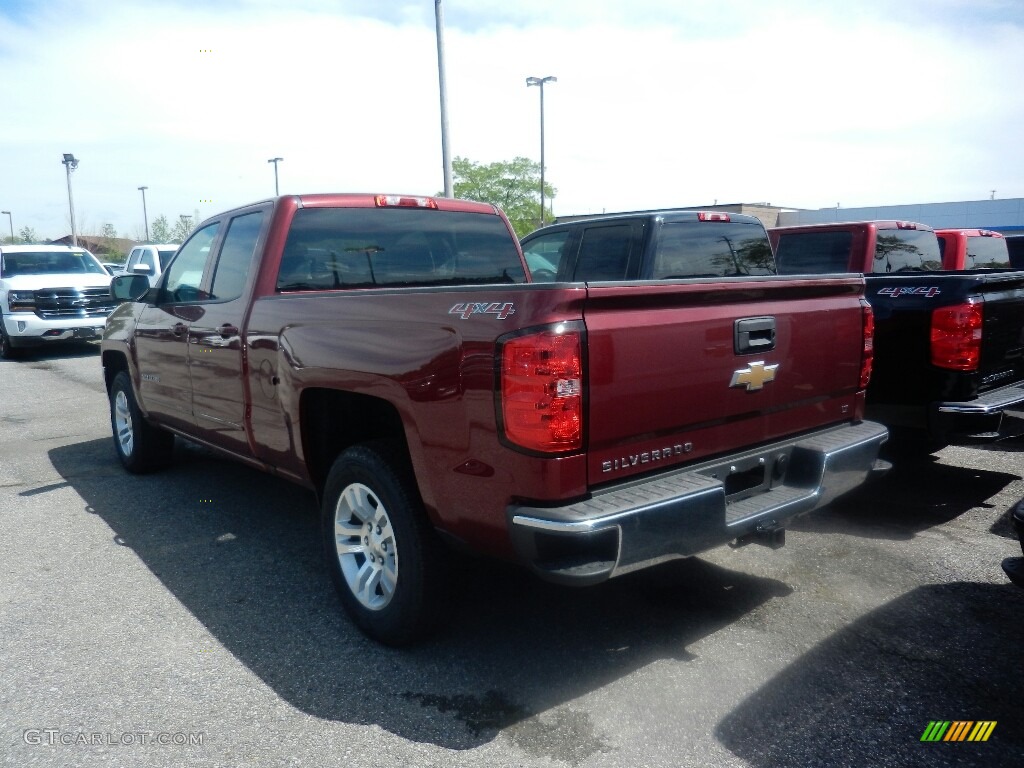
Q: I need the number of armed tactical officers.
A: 0